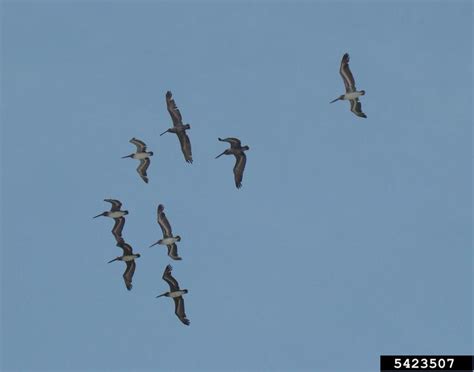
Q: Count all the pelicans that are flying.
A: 8